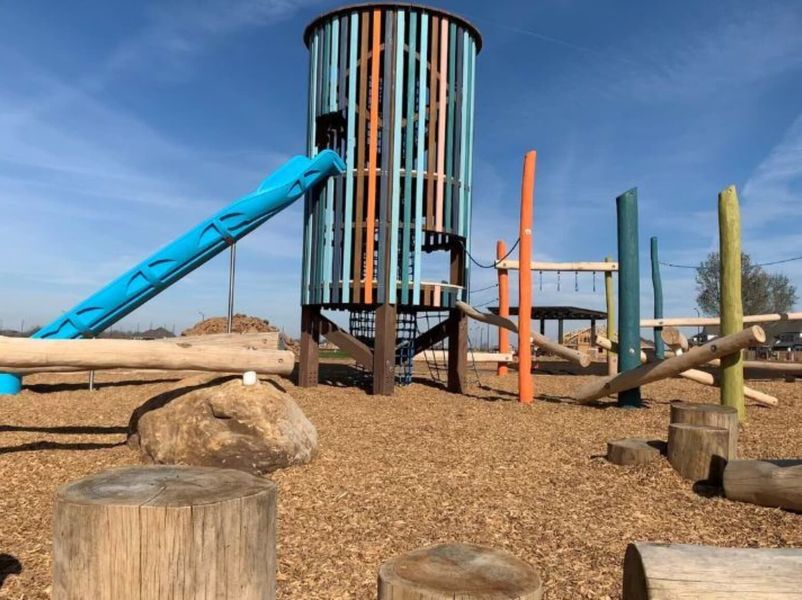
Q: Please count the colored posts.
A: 6